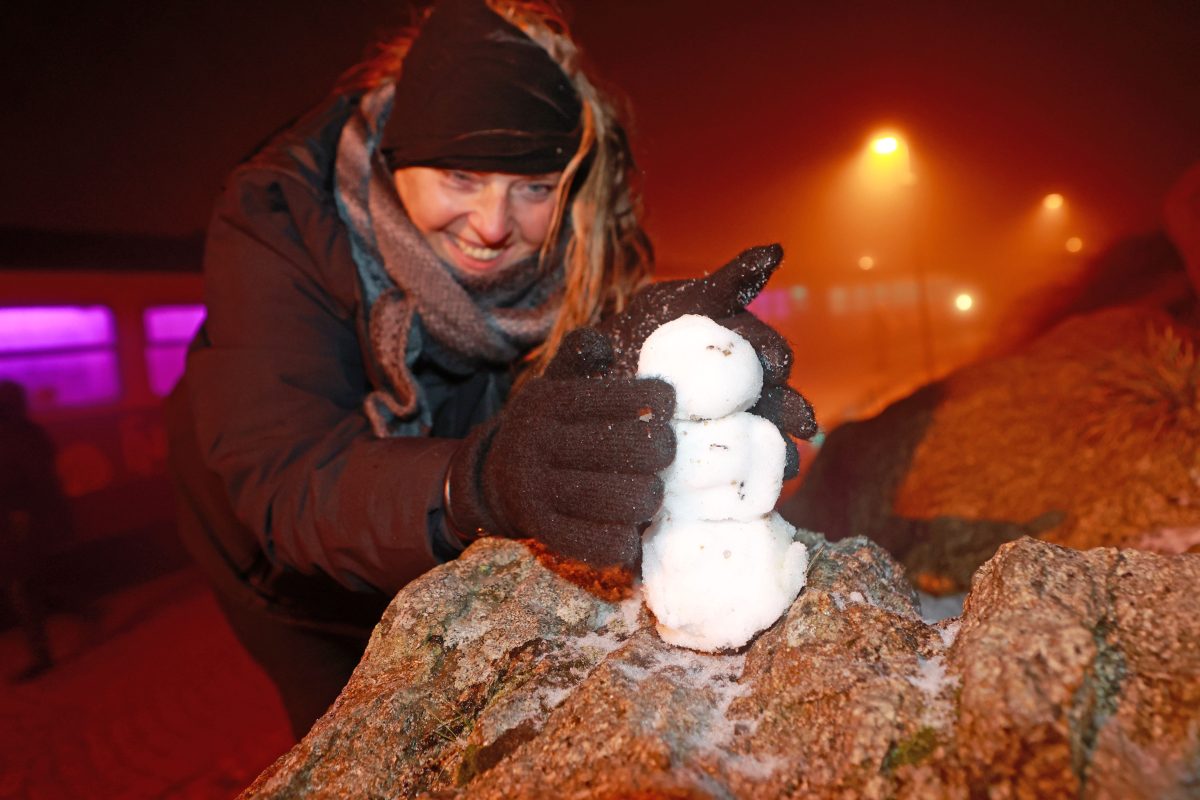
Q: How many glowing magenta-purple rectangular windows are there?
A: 2